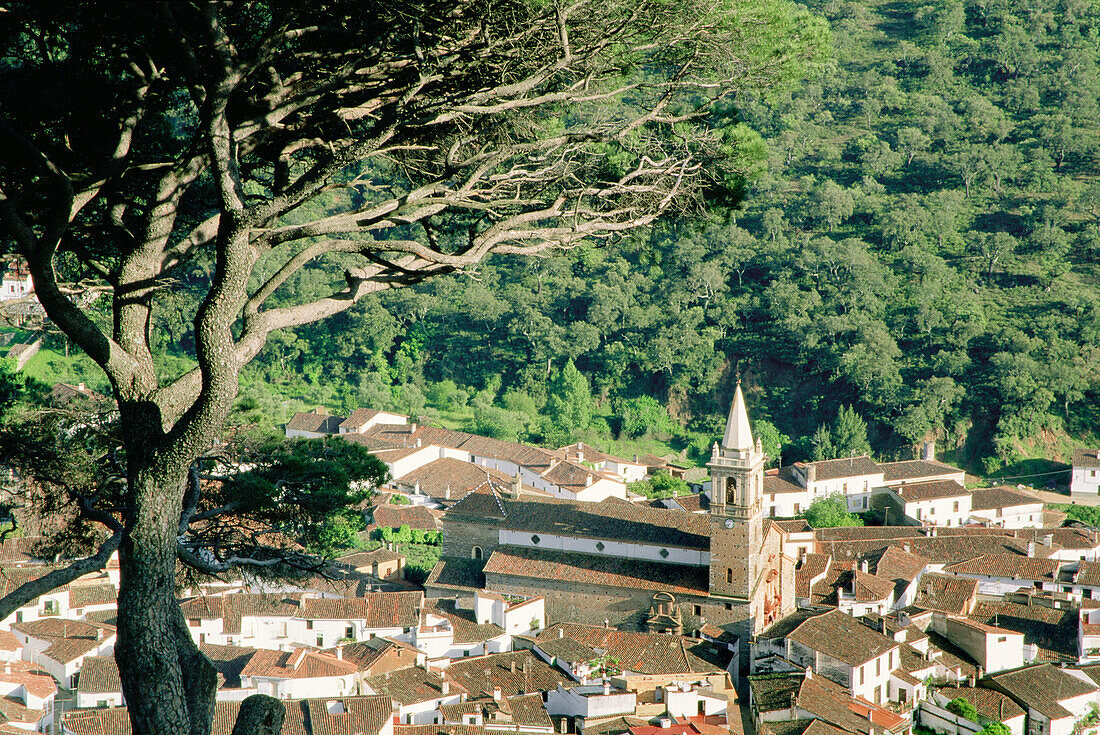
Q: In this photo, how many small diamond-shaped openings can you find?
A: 3